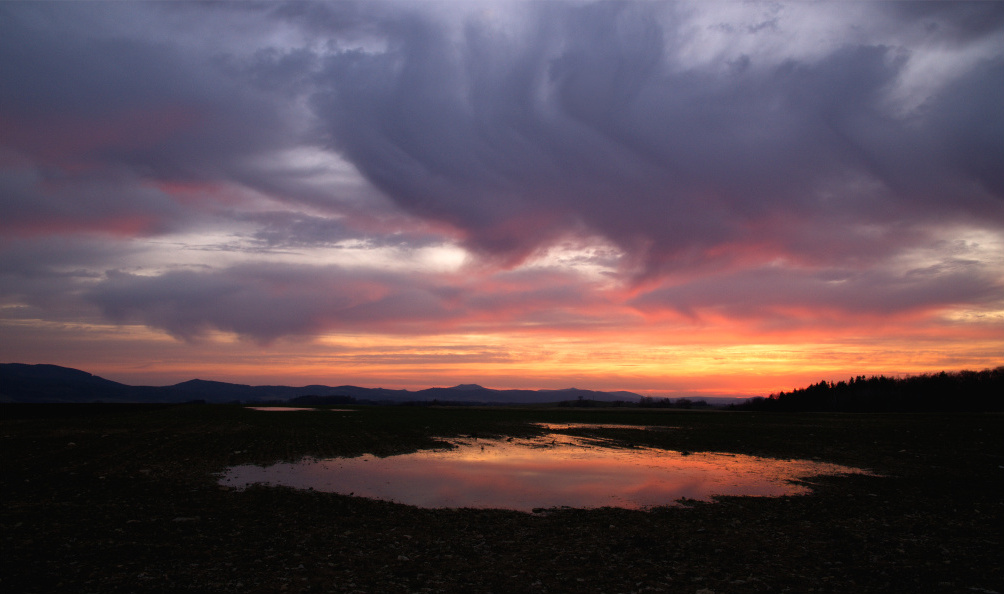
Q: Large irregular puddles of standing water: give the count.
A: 1